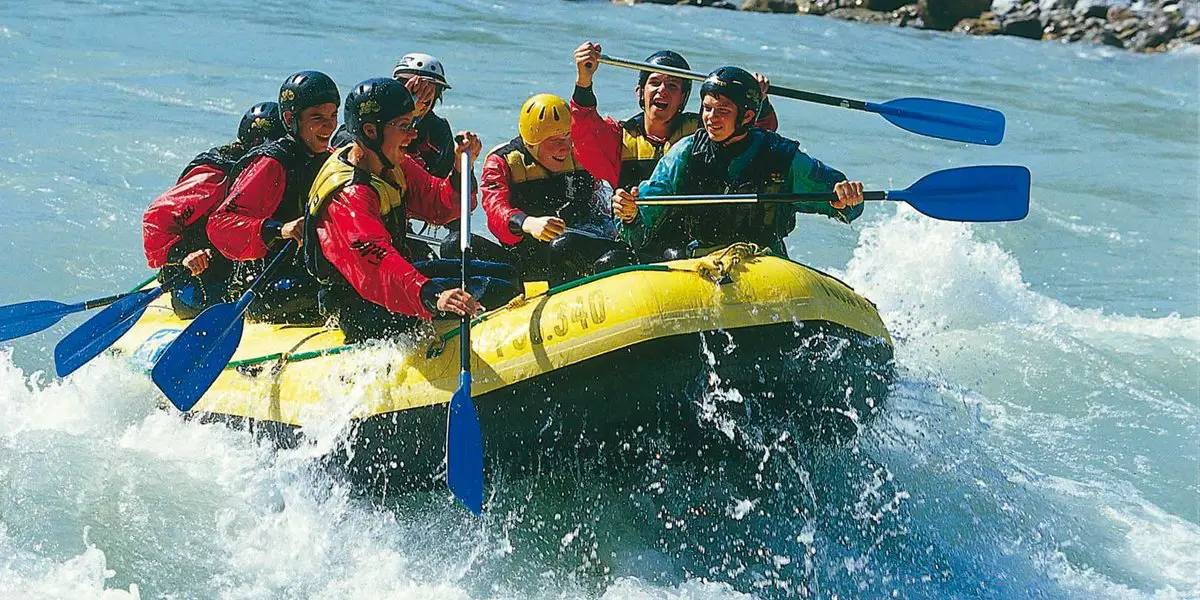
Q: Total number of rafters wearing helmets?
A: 7